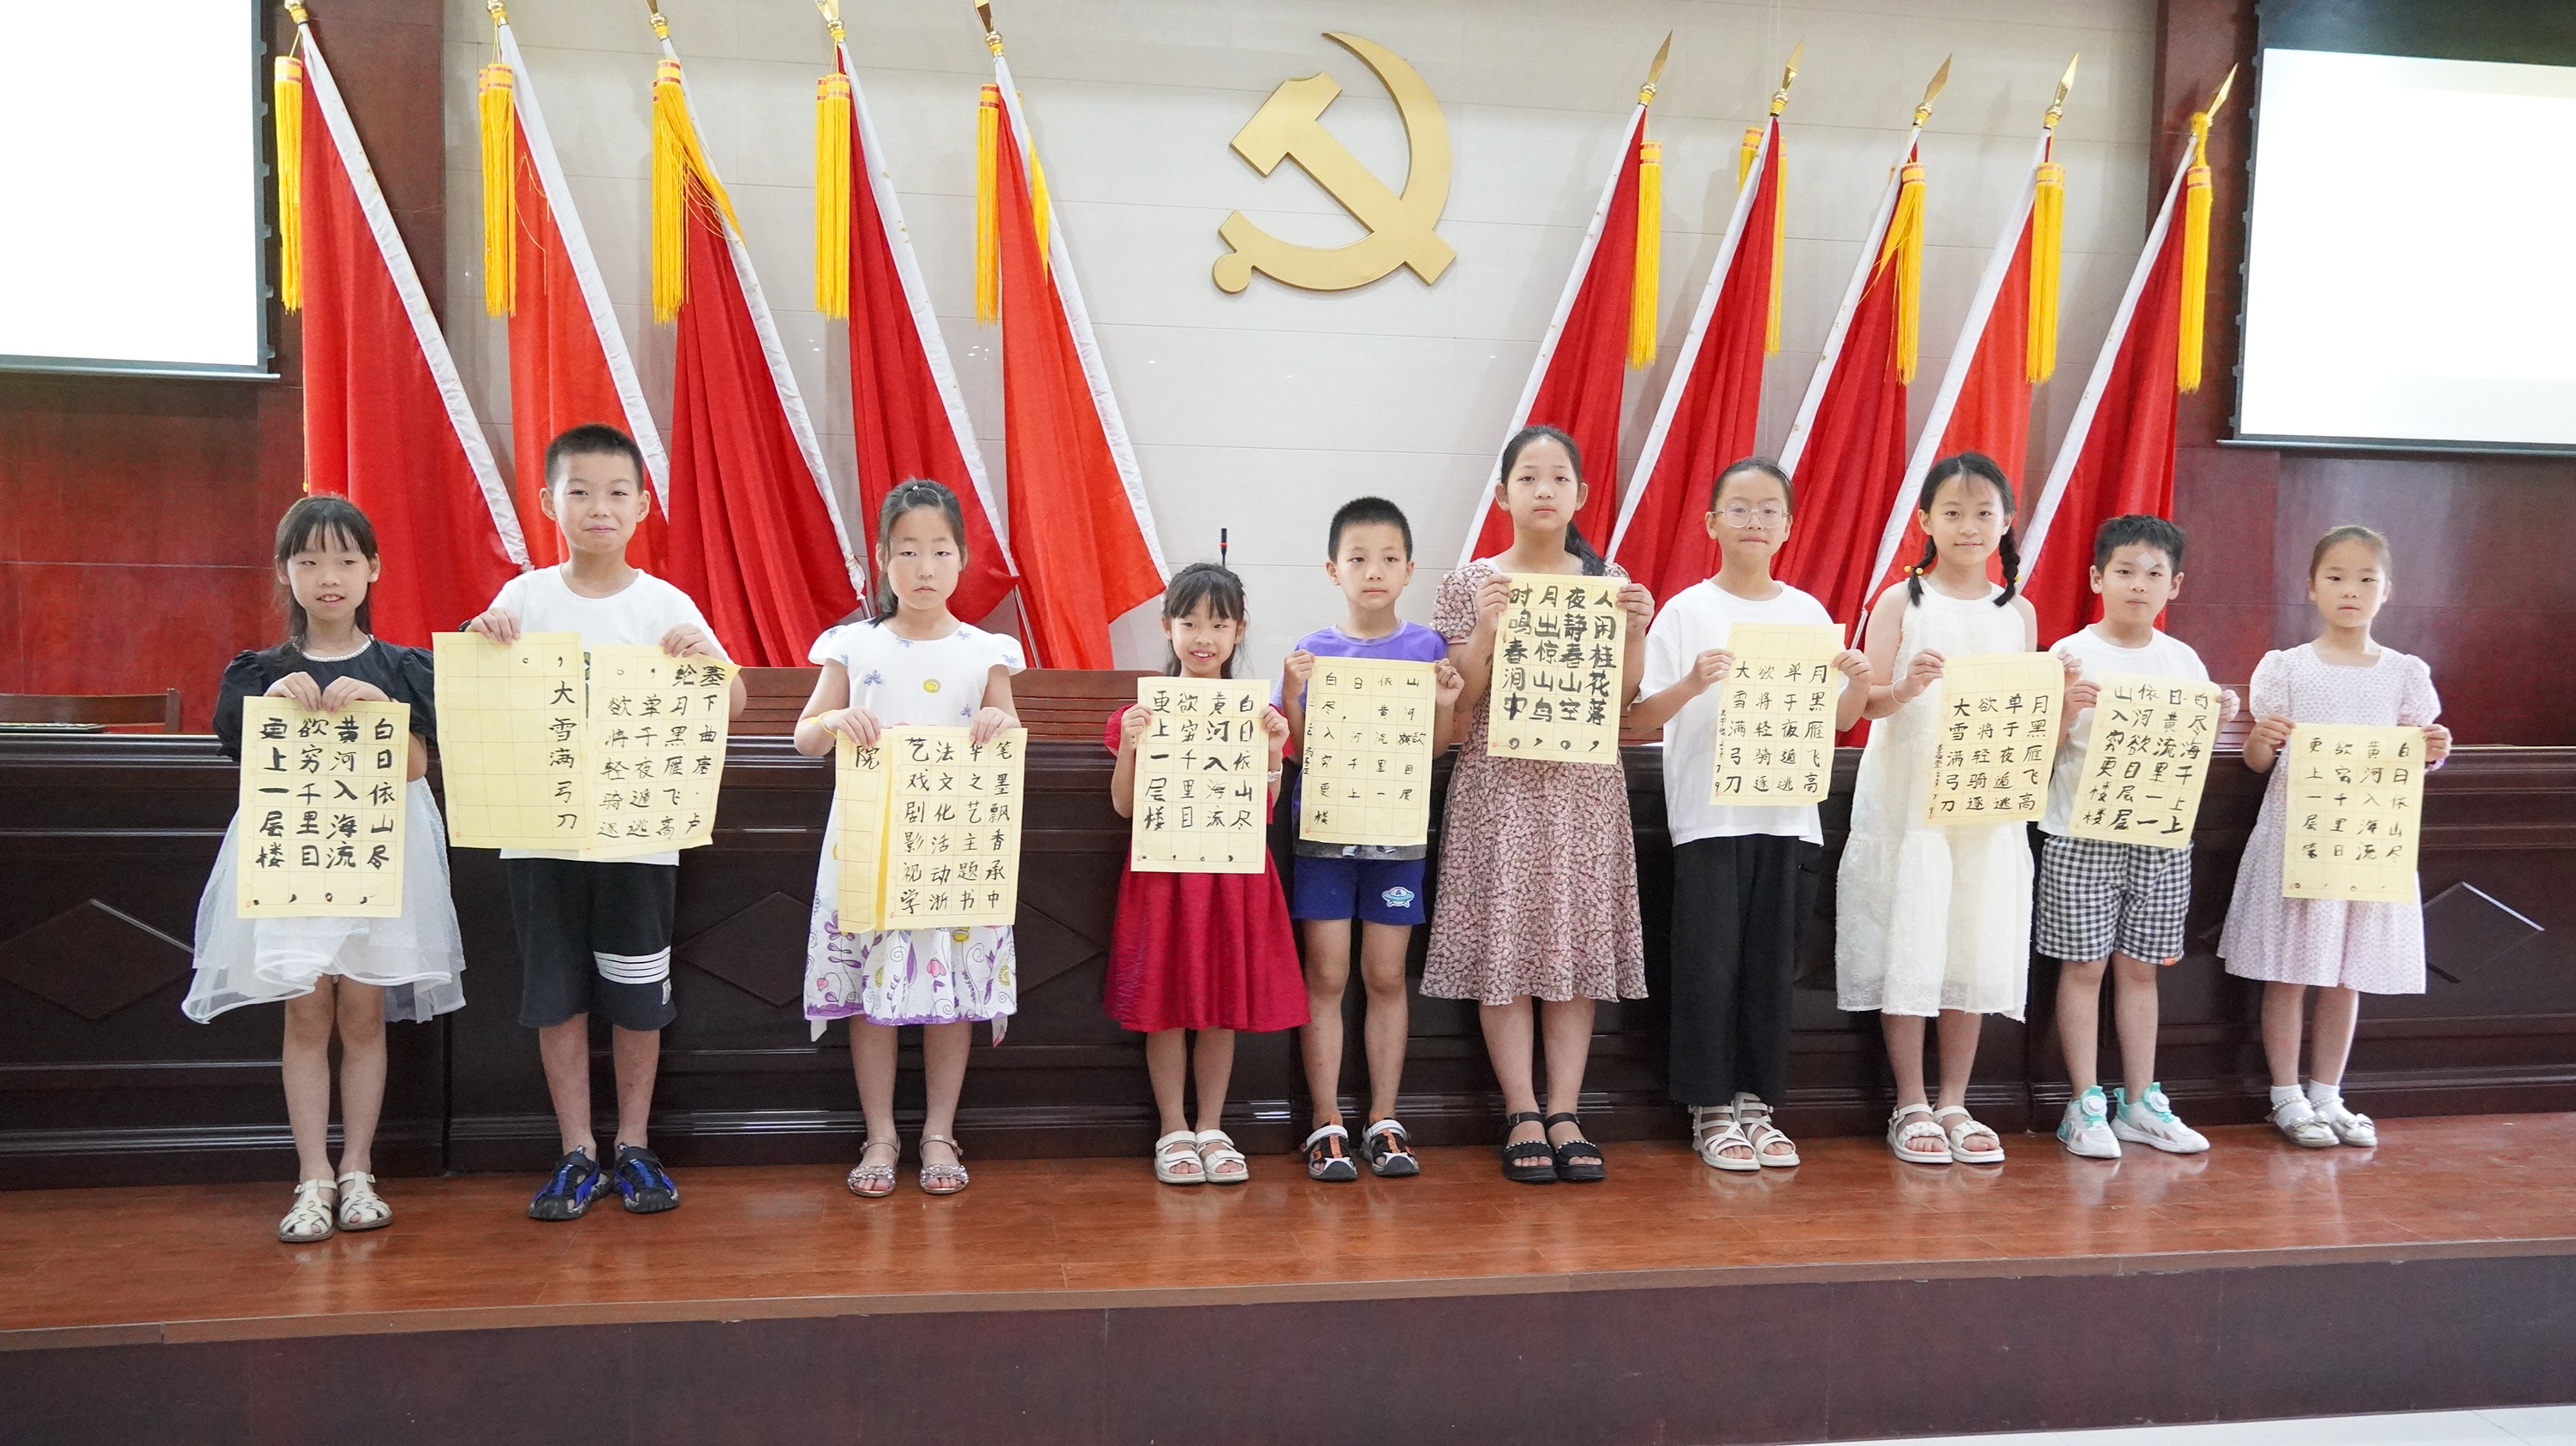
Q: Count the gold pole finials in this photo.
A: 10